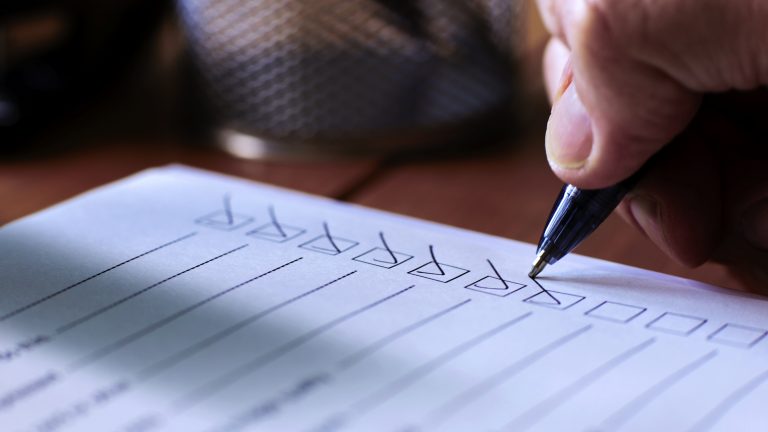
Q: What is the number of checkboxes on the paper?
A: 10